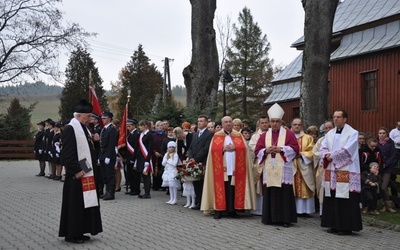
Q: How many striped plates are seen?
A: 0